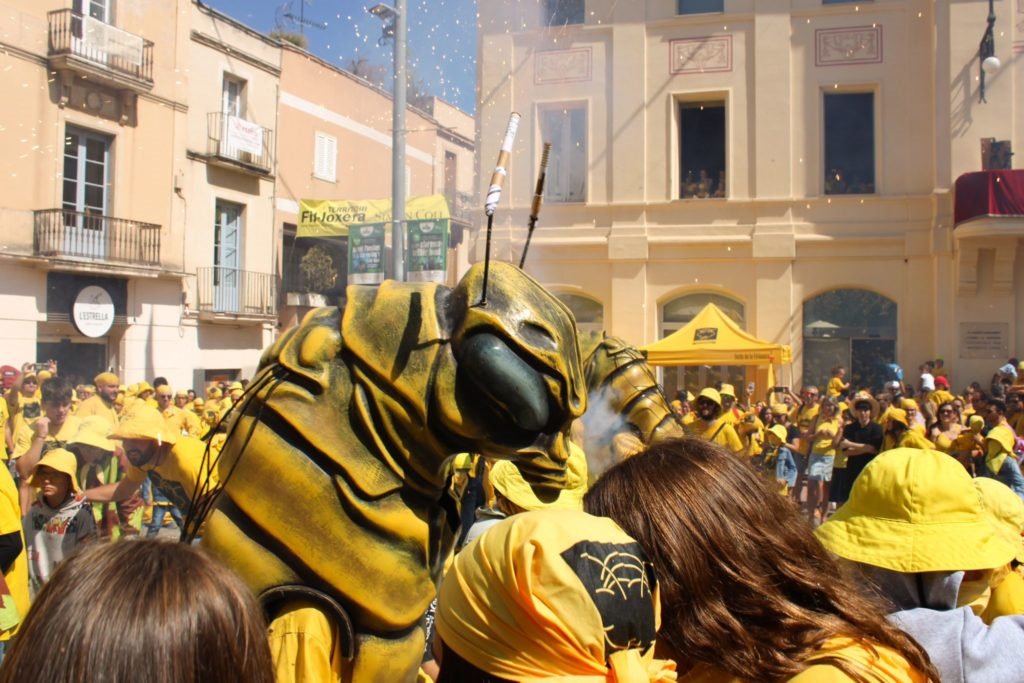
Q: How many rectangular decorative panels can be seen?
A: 3